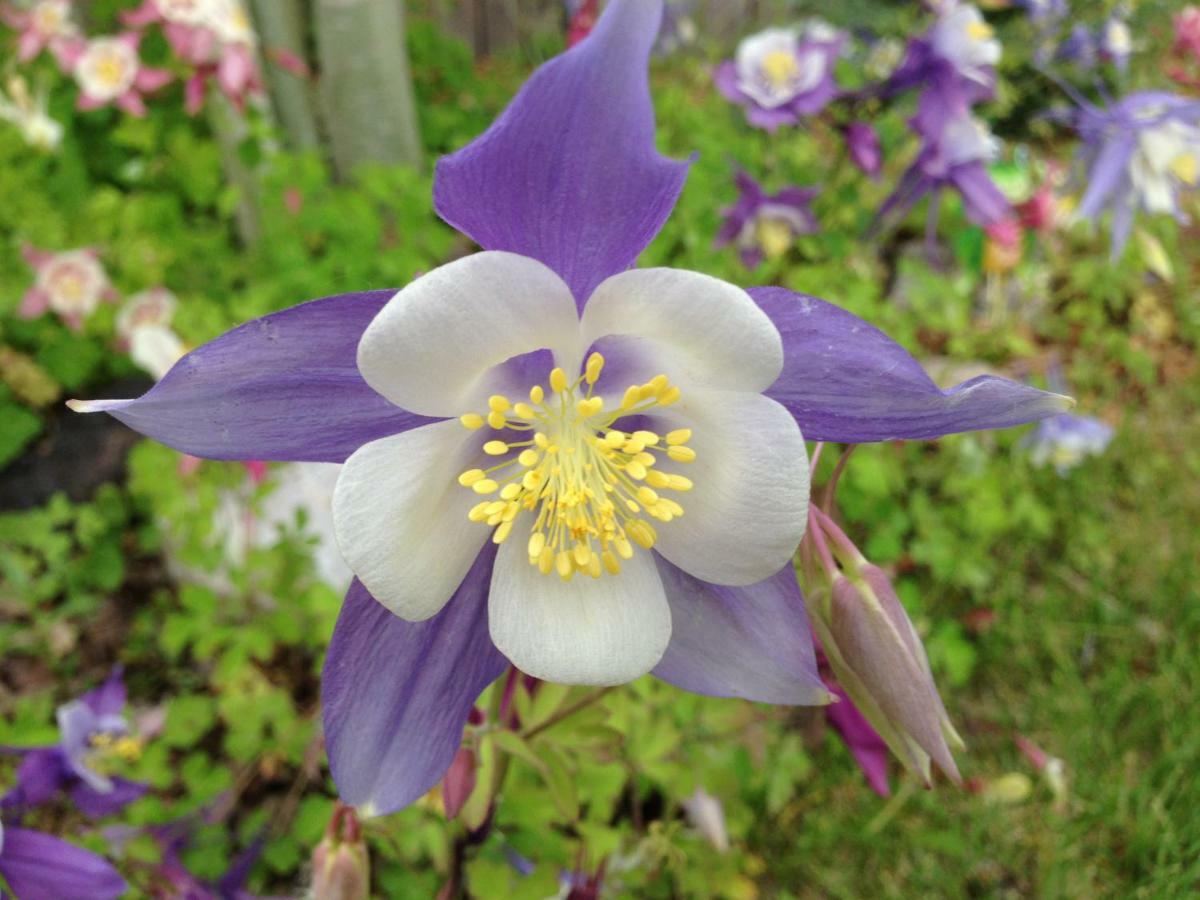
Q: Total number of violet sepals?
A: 5